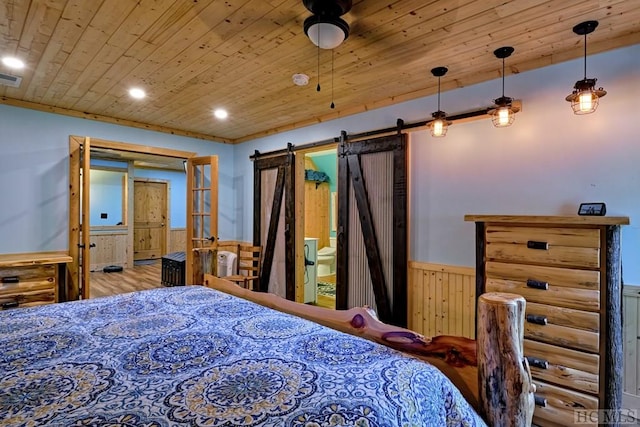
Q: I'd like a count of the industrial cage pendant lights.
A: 3